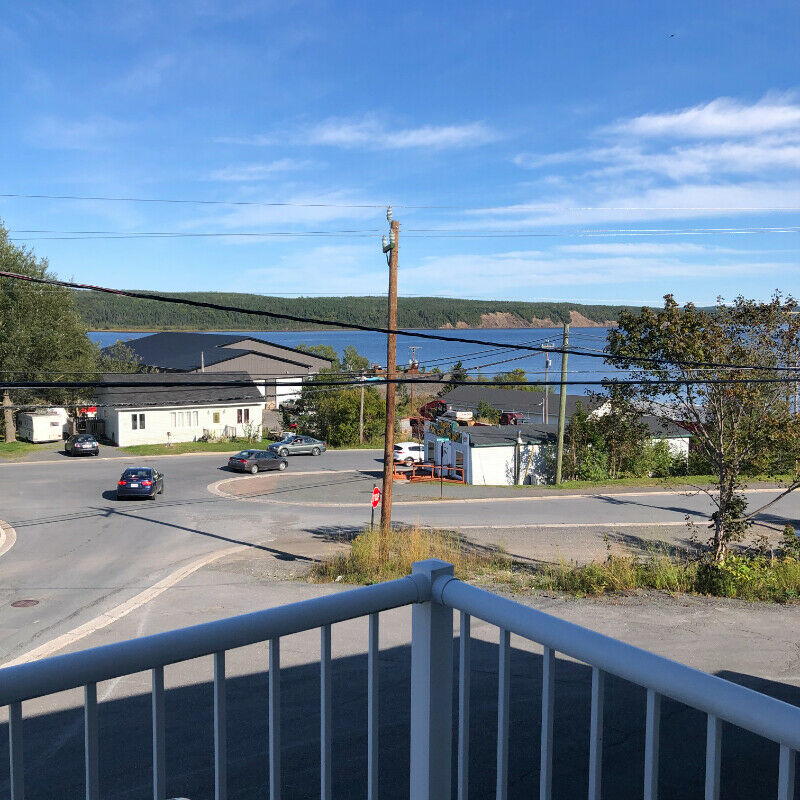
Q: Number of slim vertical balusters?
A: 14